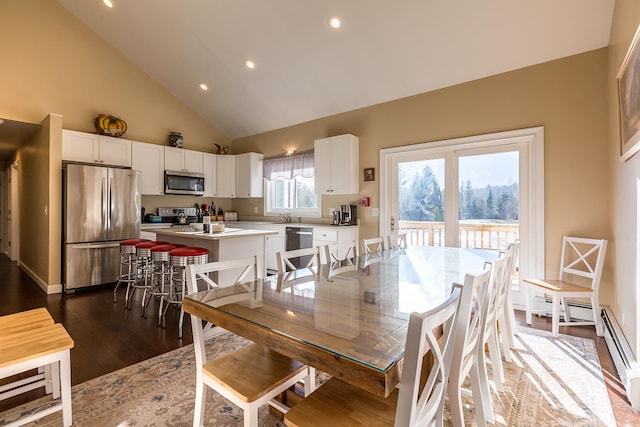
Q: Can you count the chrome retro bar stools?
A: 4